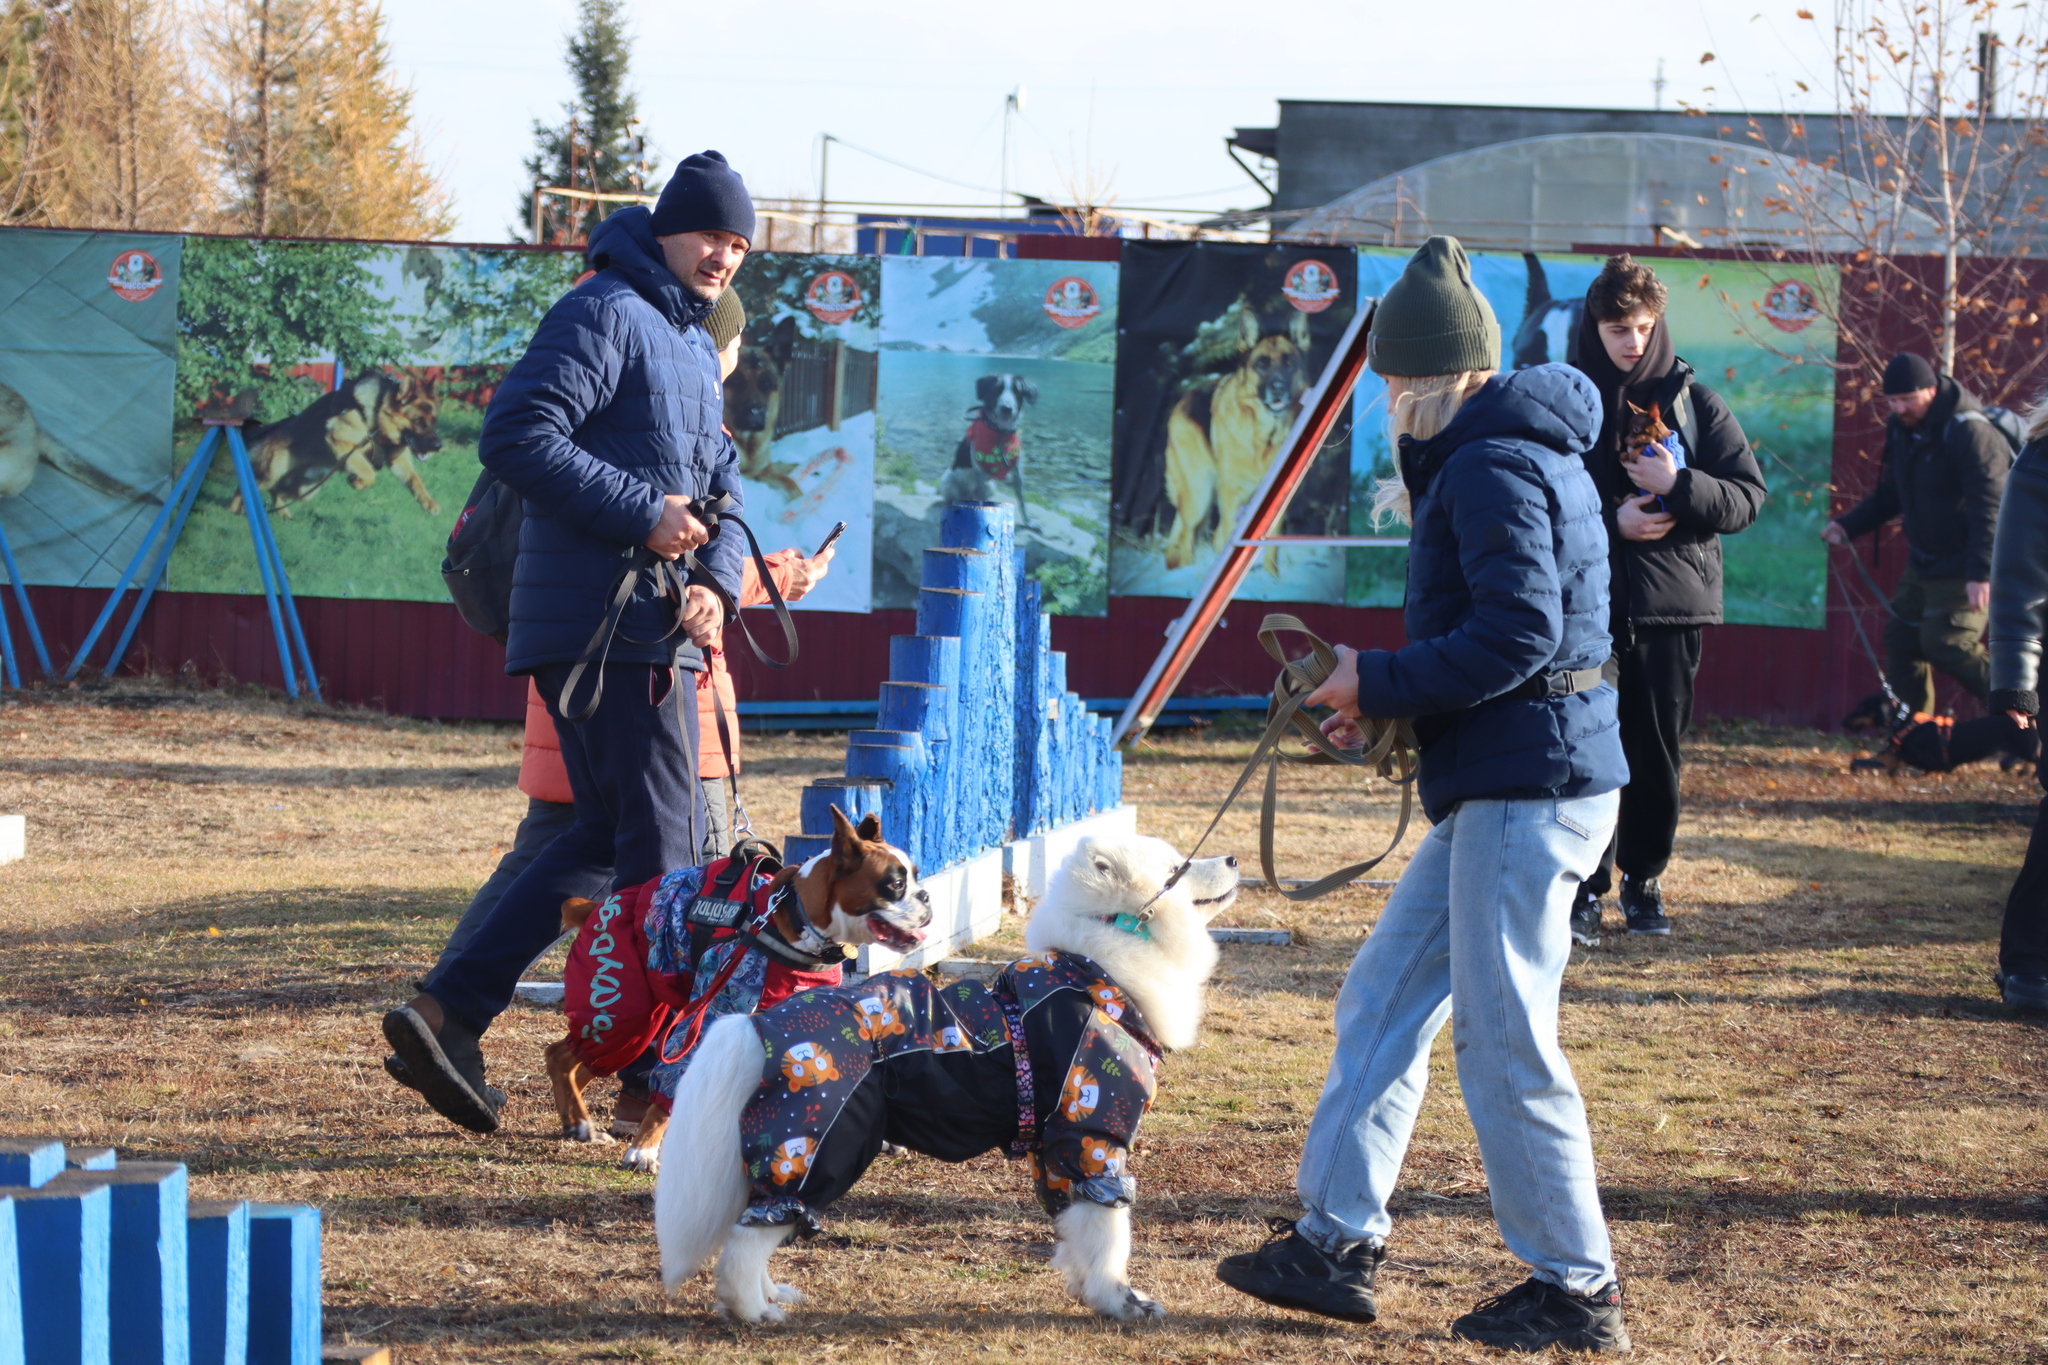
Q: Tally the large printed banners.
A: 6